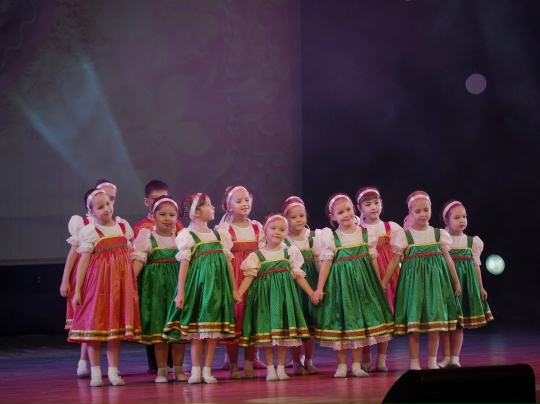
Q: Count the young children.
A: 12